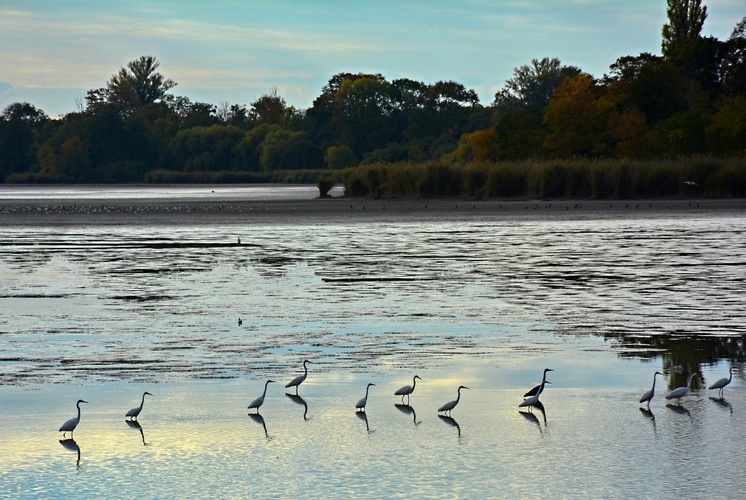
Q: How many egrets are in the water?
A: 12